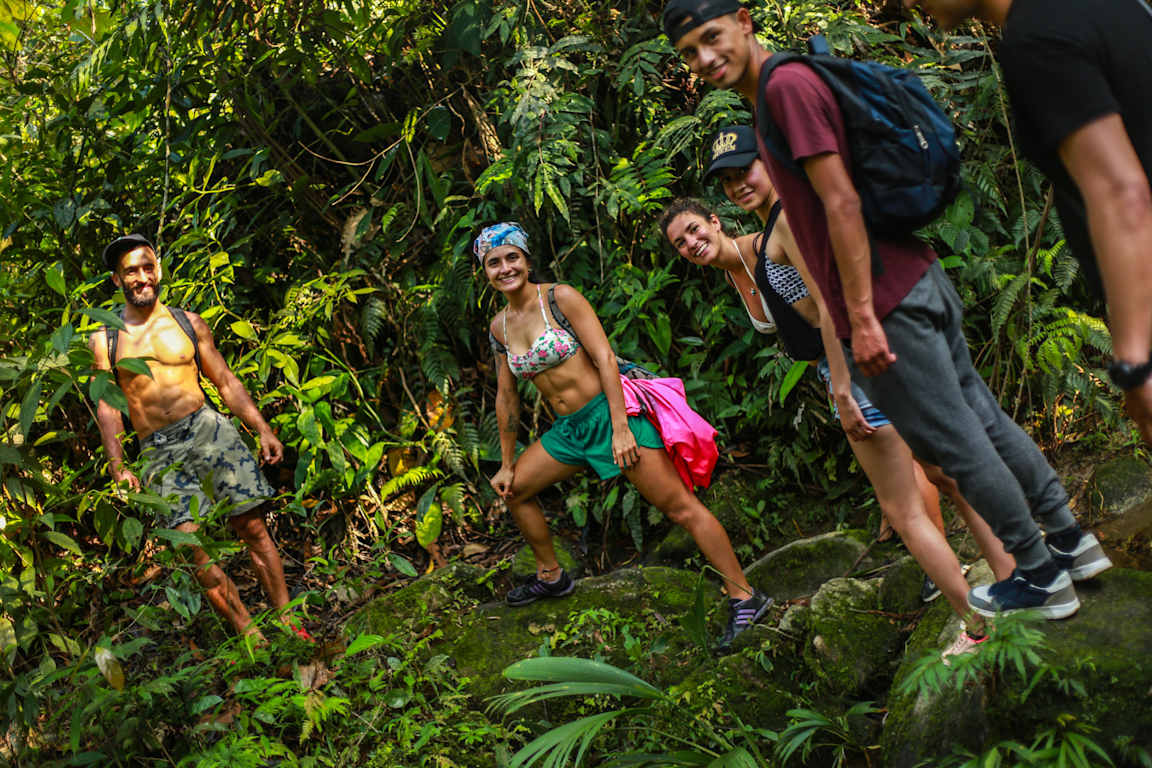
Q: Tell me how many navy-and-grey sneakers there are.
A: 2